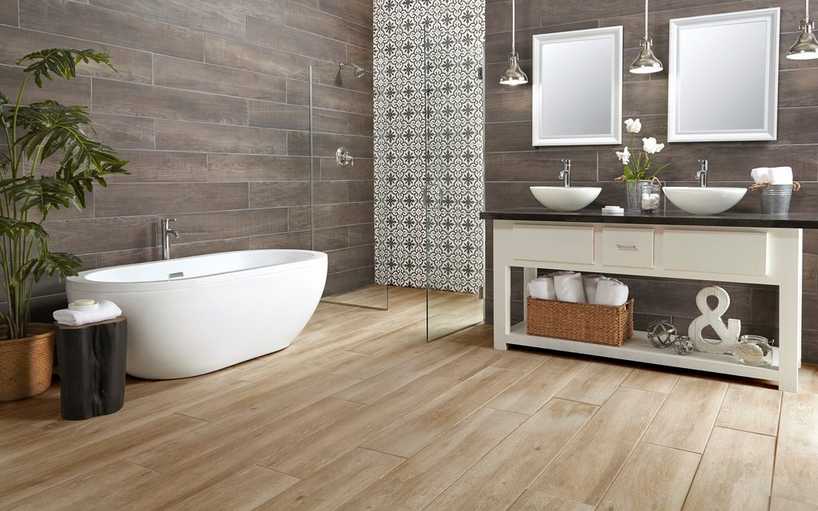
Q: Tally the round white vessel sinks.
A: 2